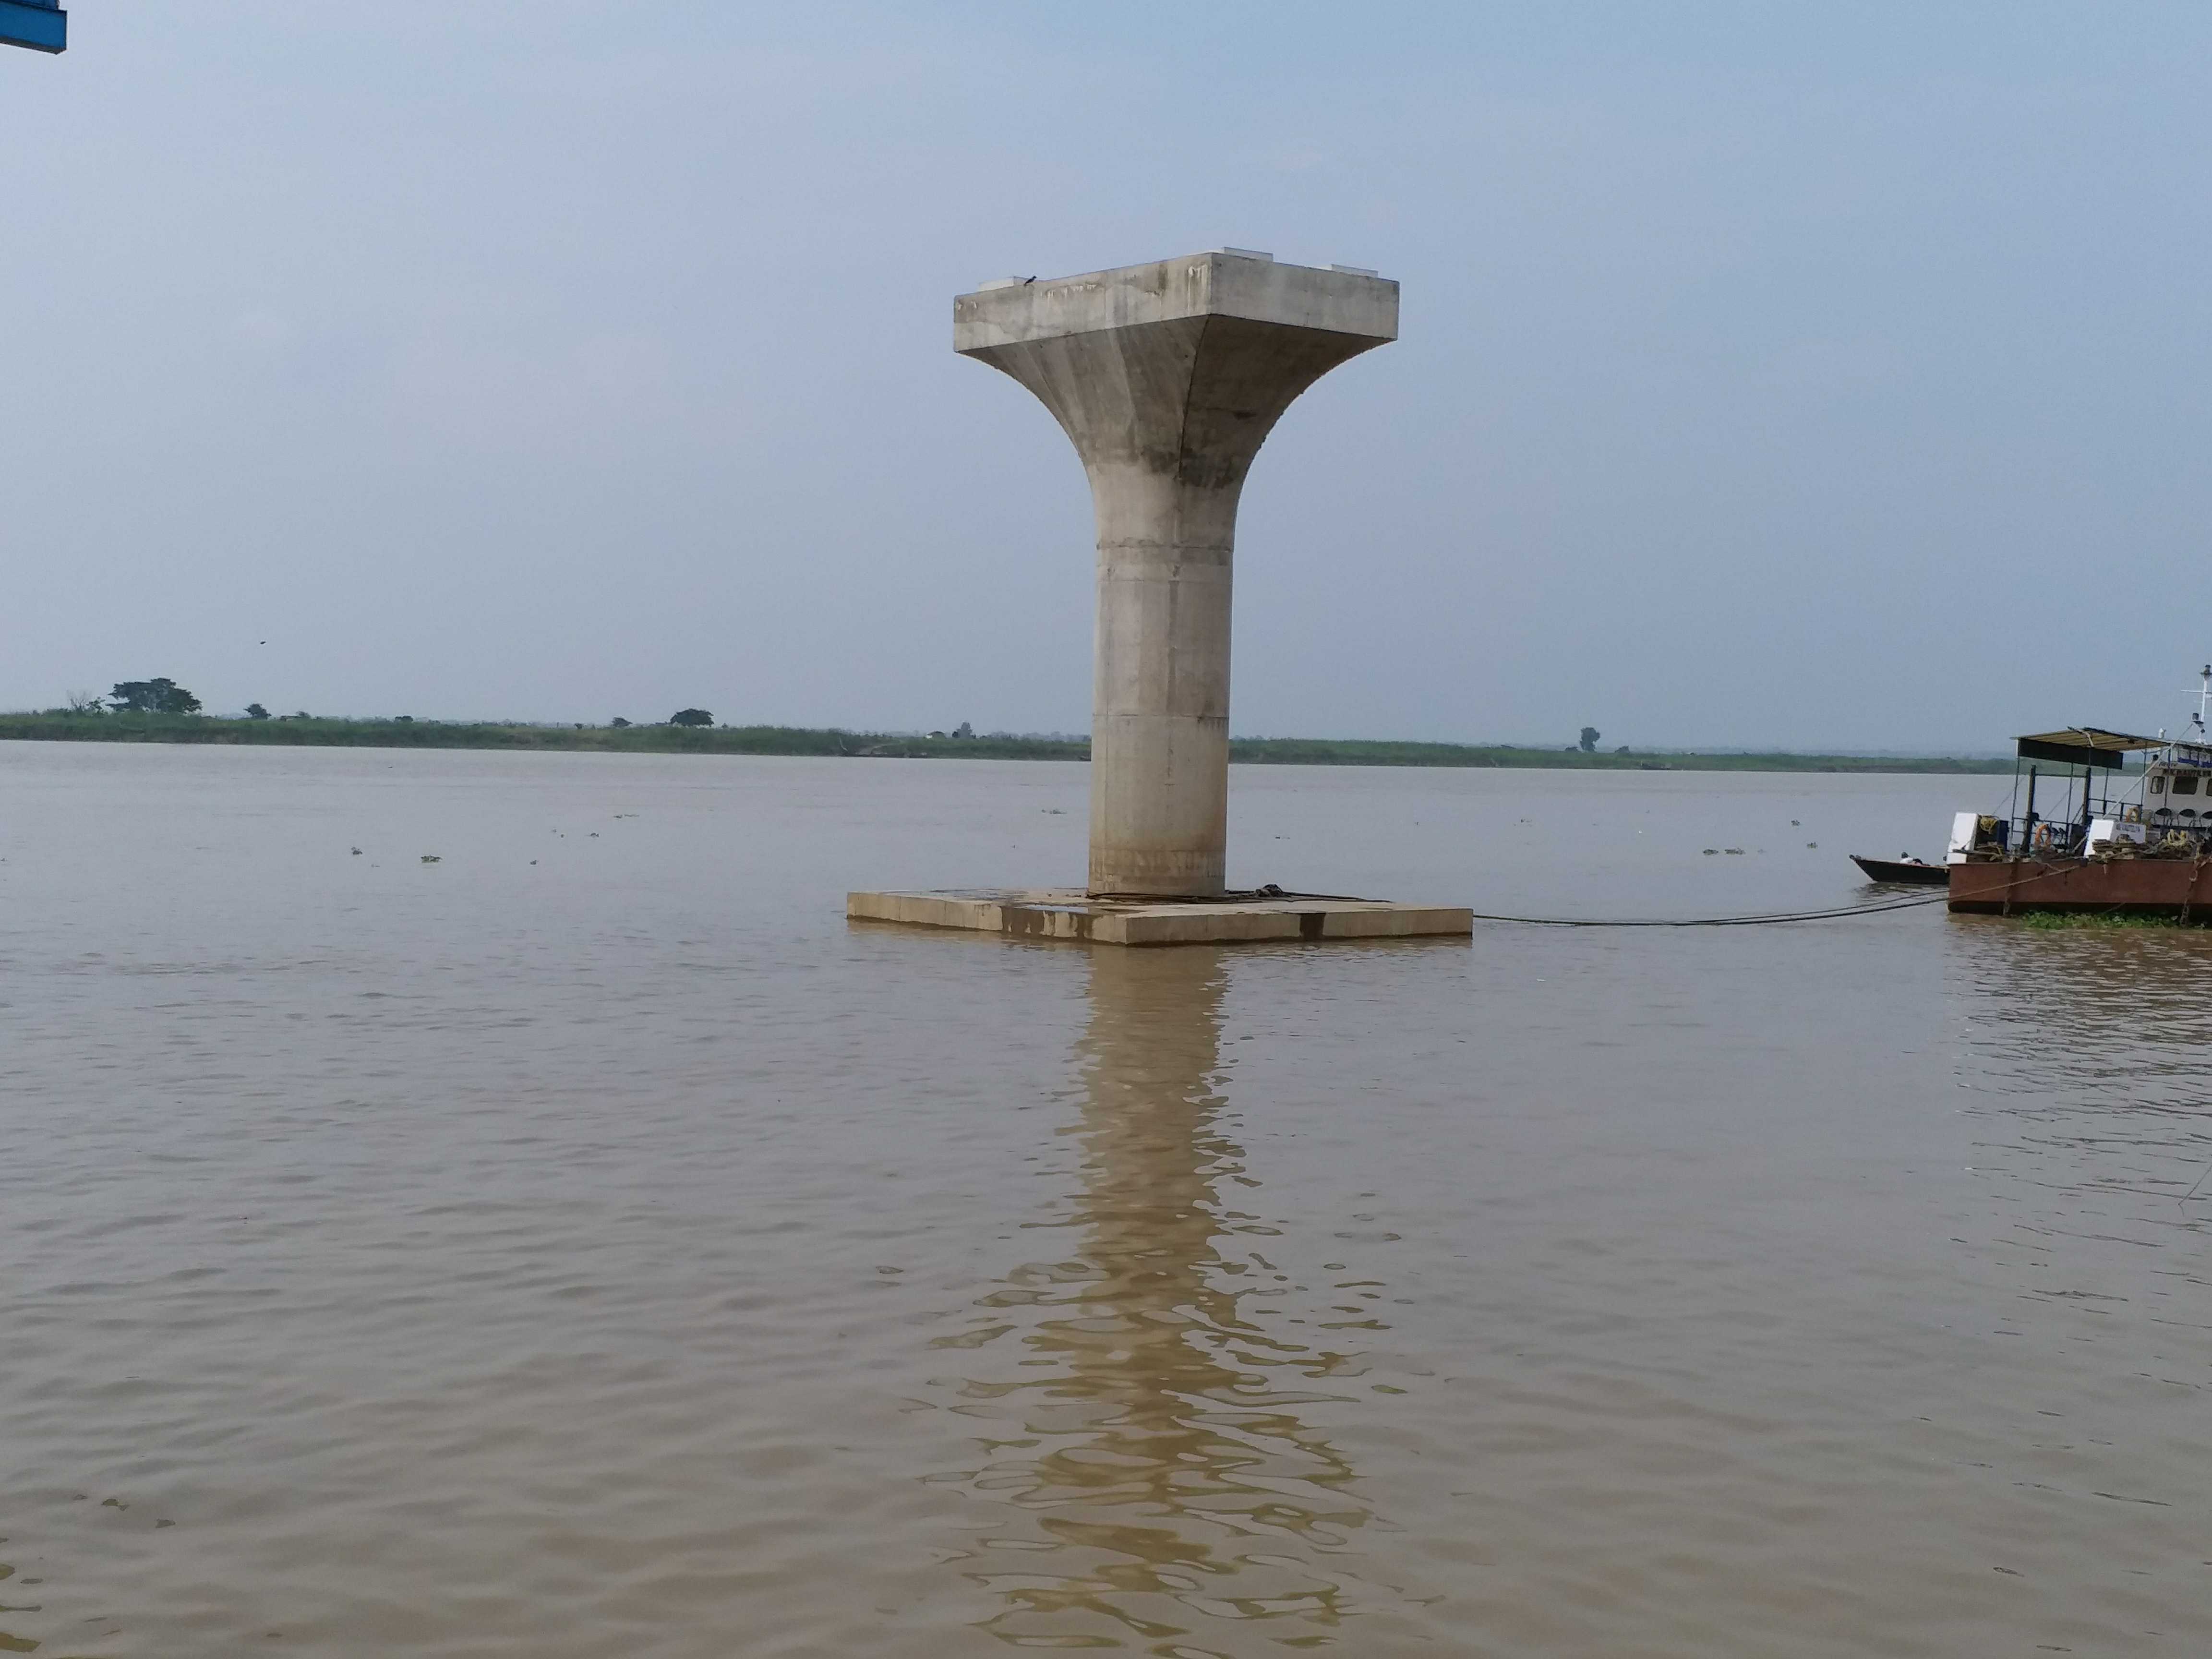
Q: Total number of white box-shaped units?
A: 2